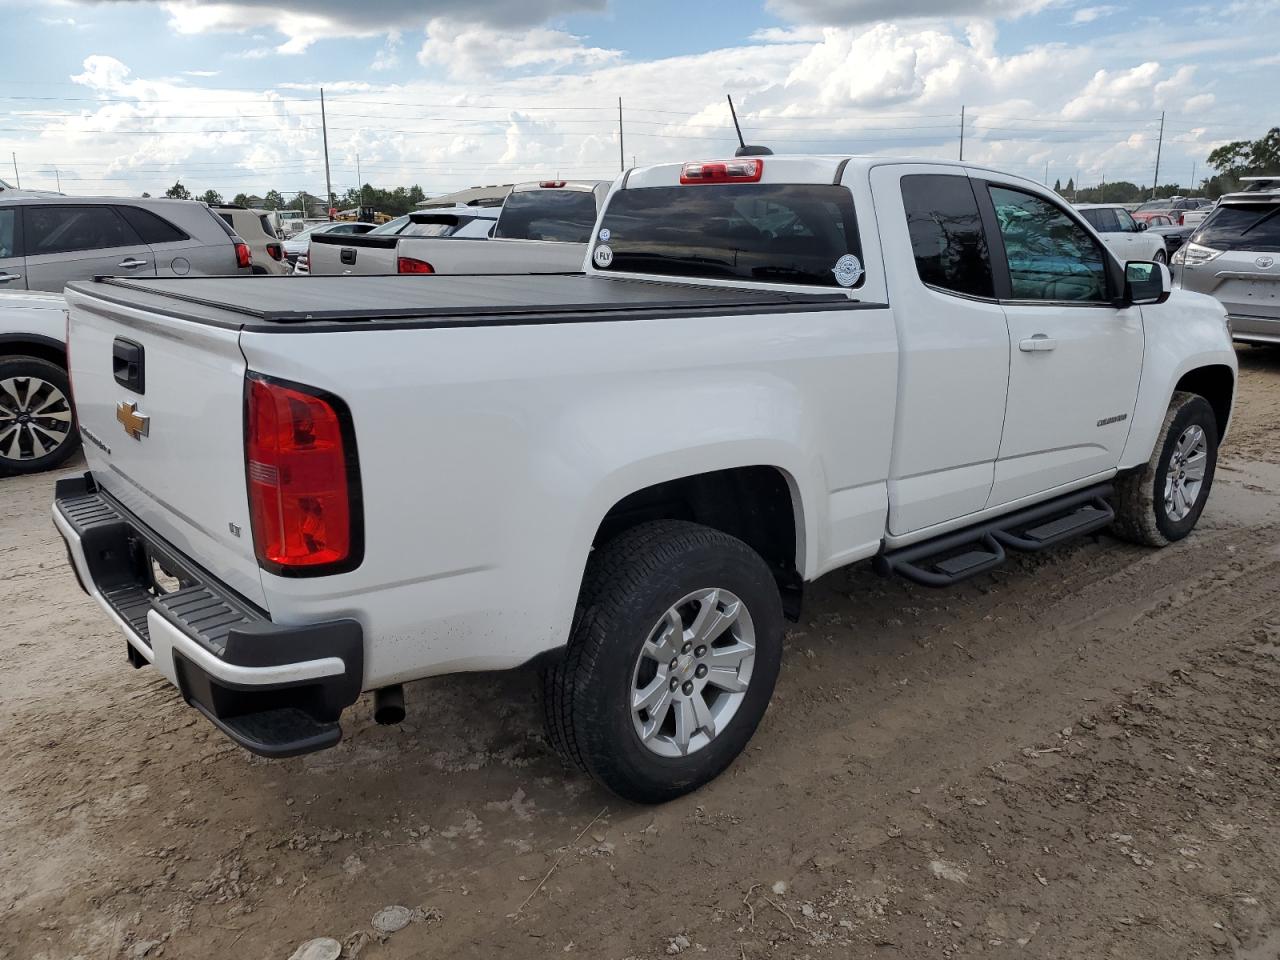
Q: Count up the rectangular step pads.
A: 2